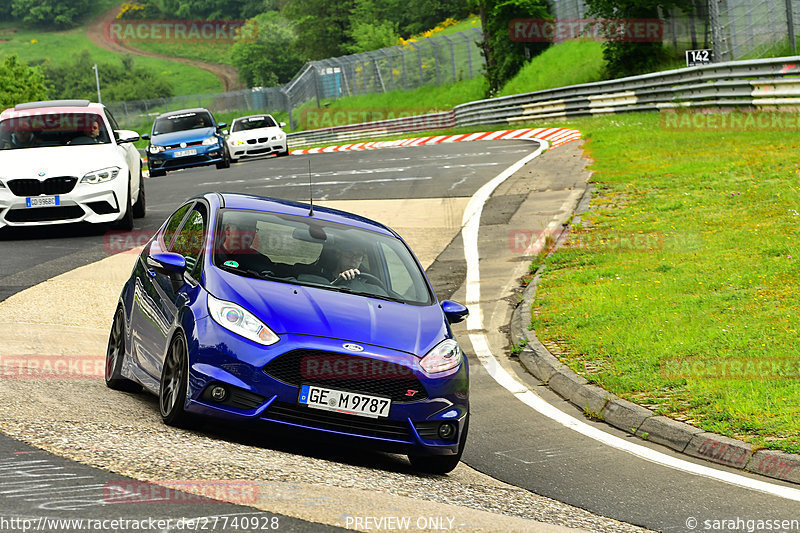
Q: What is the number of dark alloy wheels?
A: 2